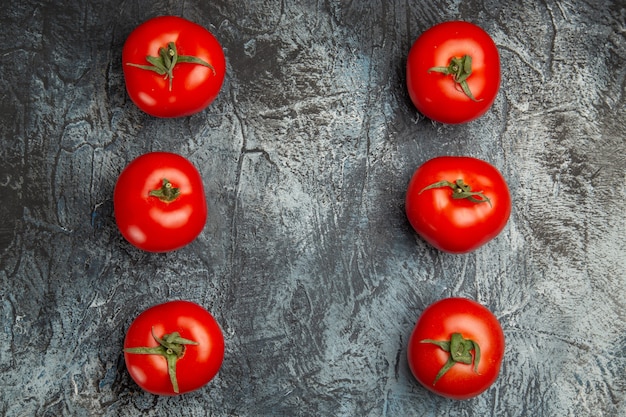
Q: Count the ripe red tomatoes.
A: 6